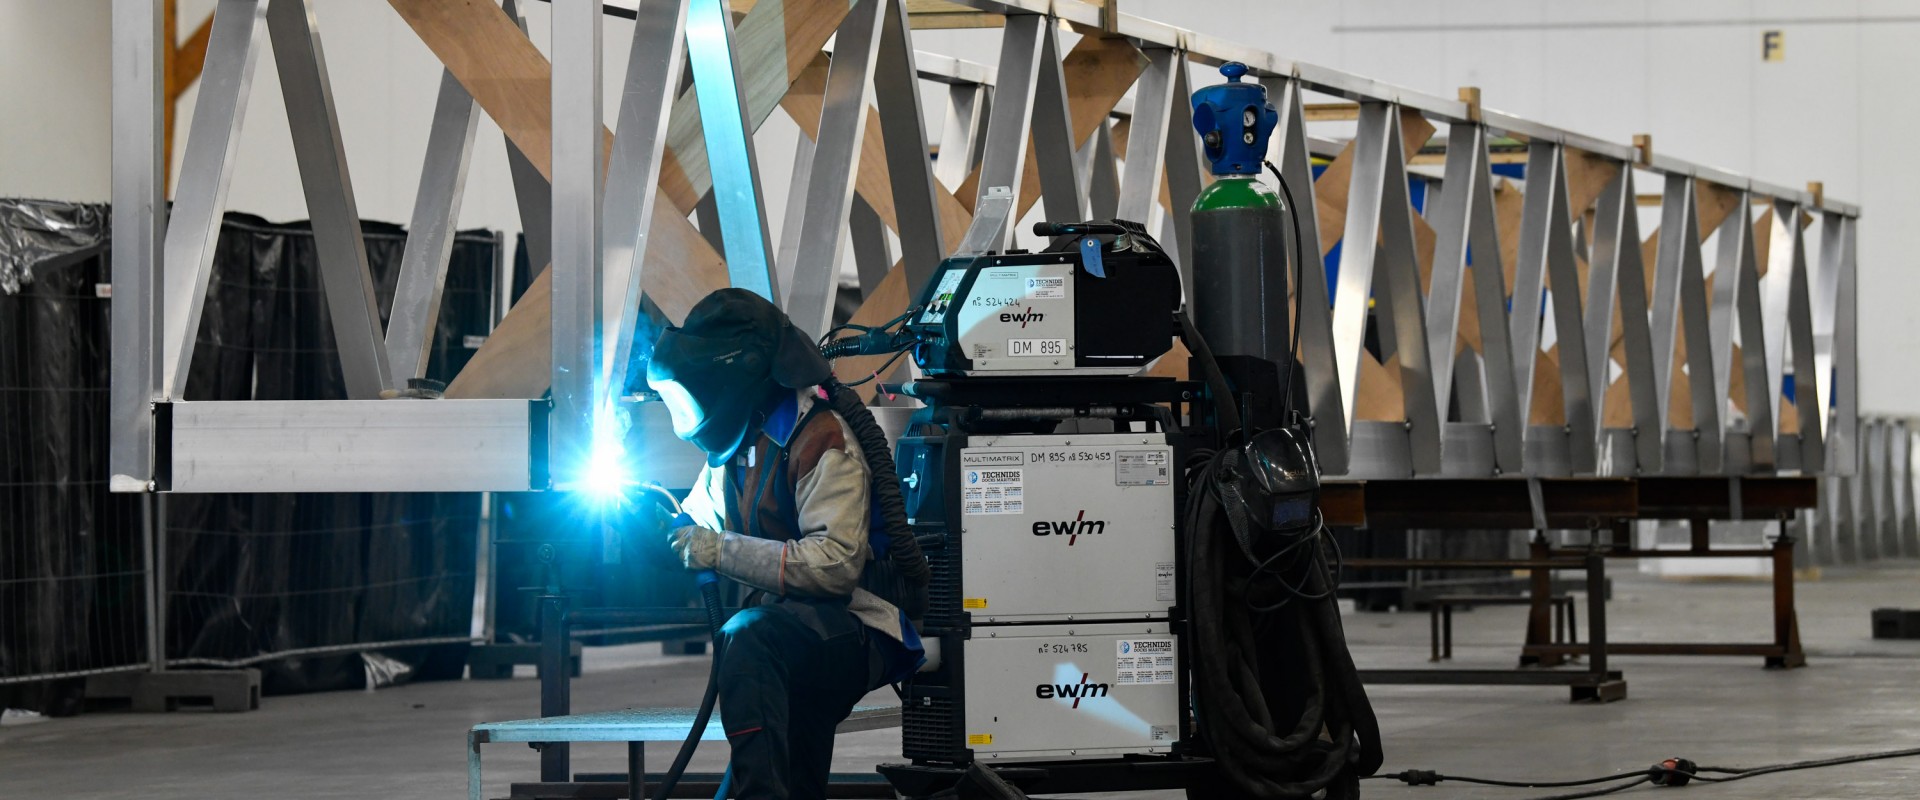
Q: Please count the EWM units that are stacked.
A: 3